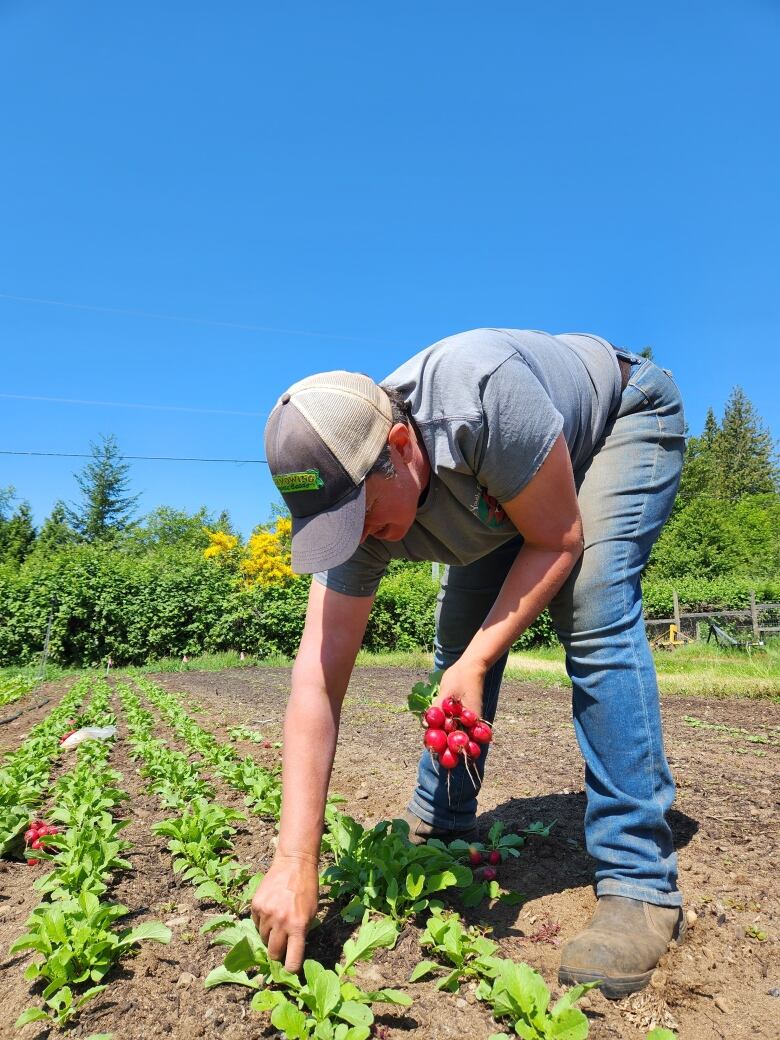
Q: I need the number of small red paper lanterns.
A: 0